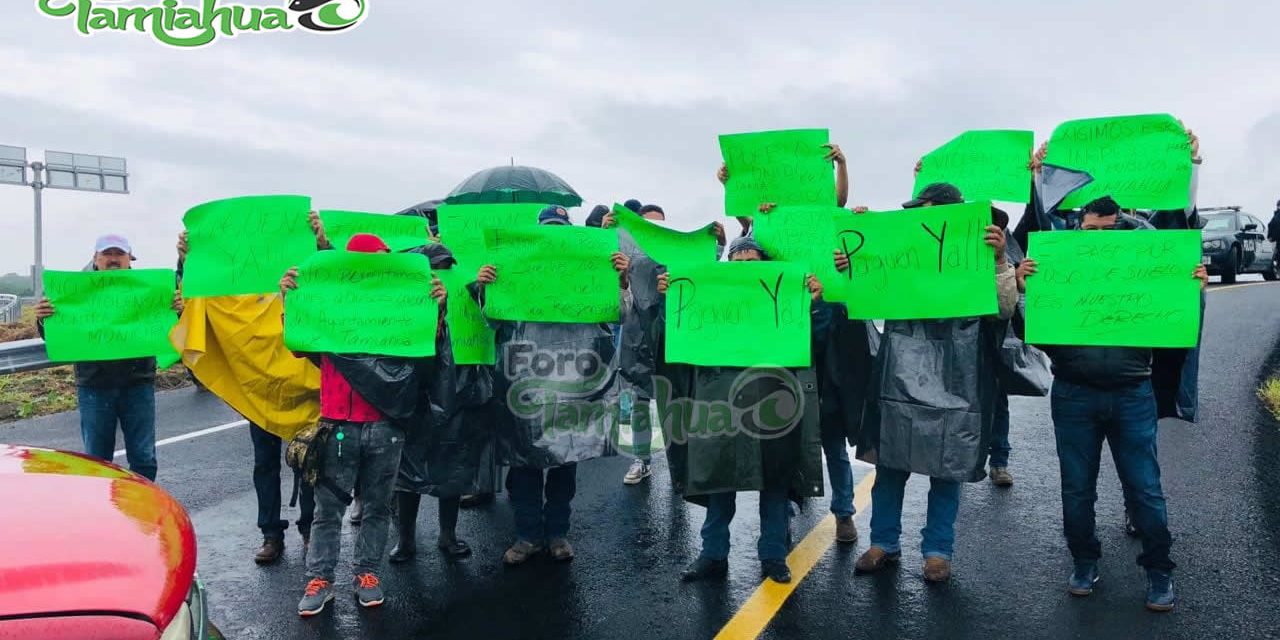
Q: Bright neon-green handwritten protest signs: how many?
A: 15